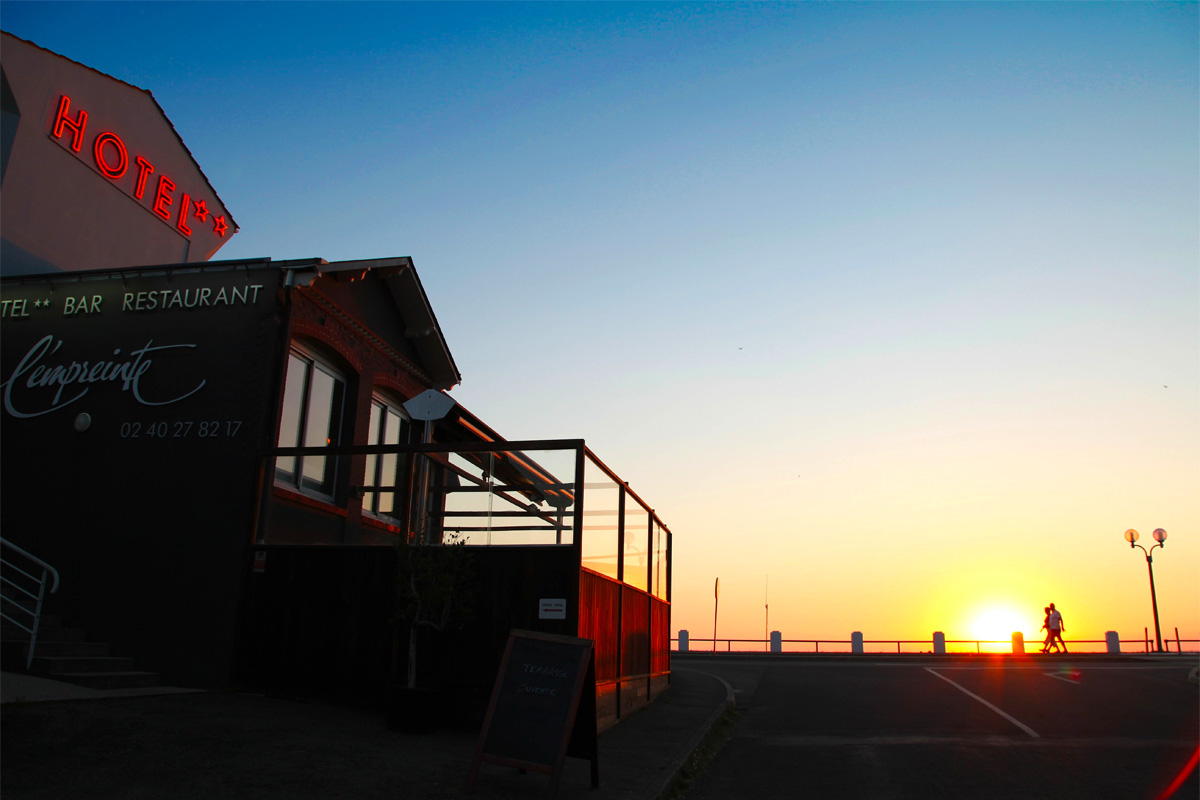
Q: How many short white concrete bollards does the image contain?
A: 6